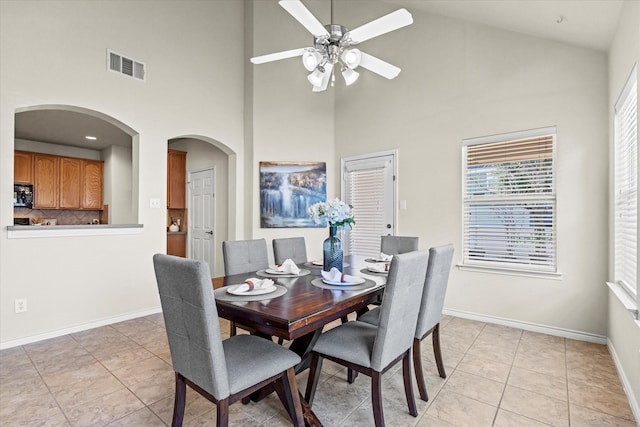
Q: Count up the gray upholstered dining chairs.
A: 6